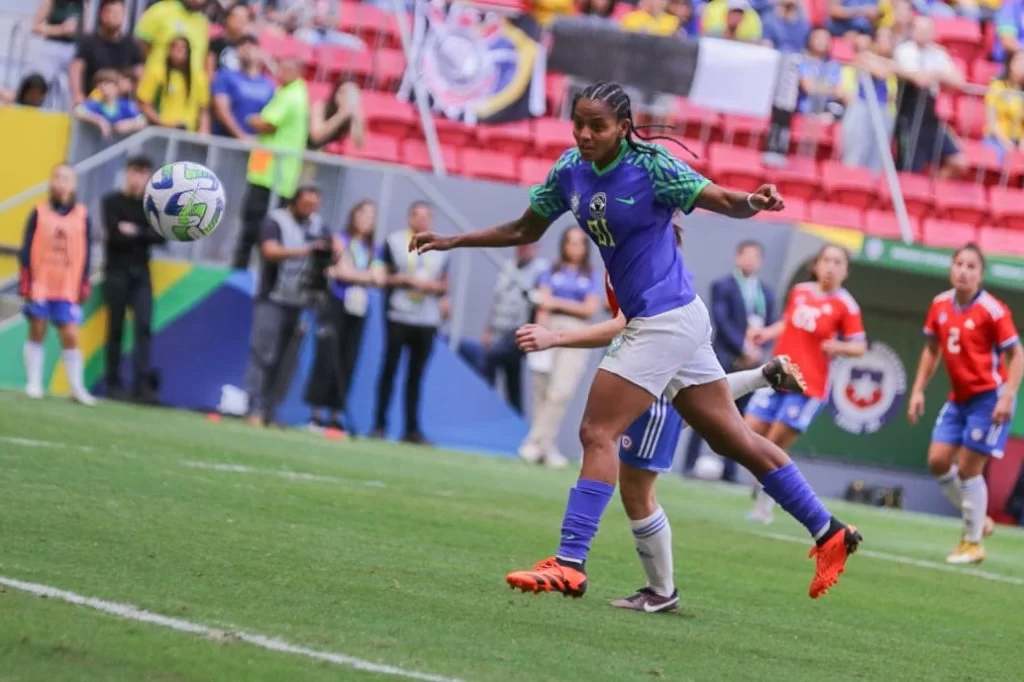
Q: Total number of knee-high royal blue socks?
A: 2